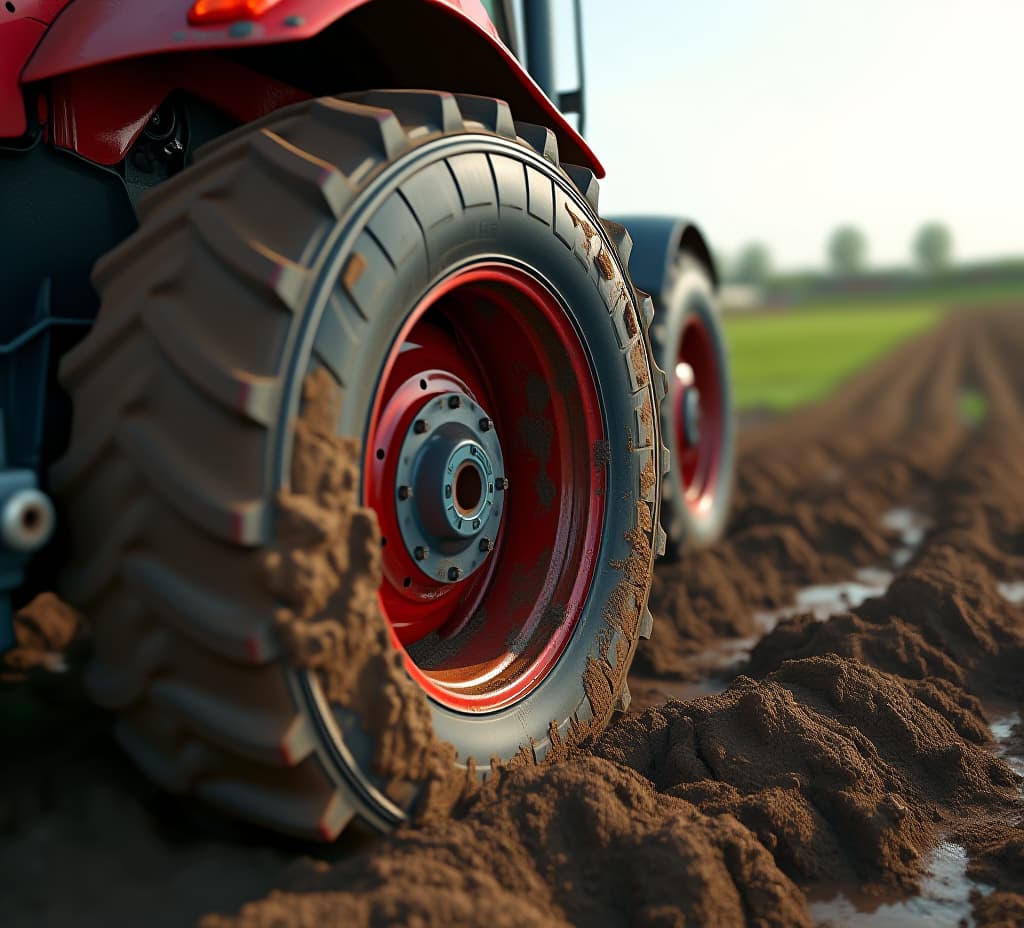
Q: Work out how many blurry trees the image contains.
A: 3